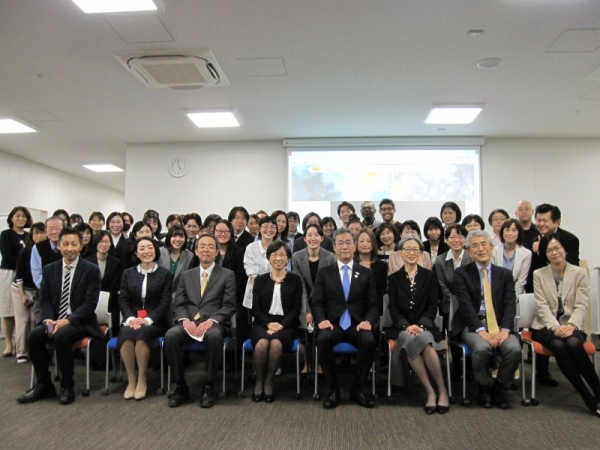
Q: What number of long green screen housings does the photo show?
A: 0